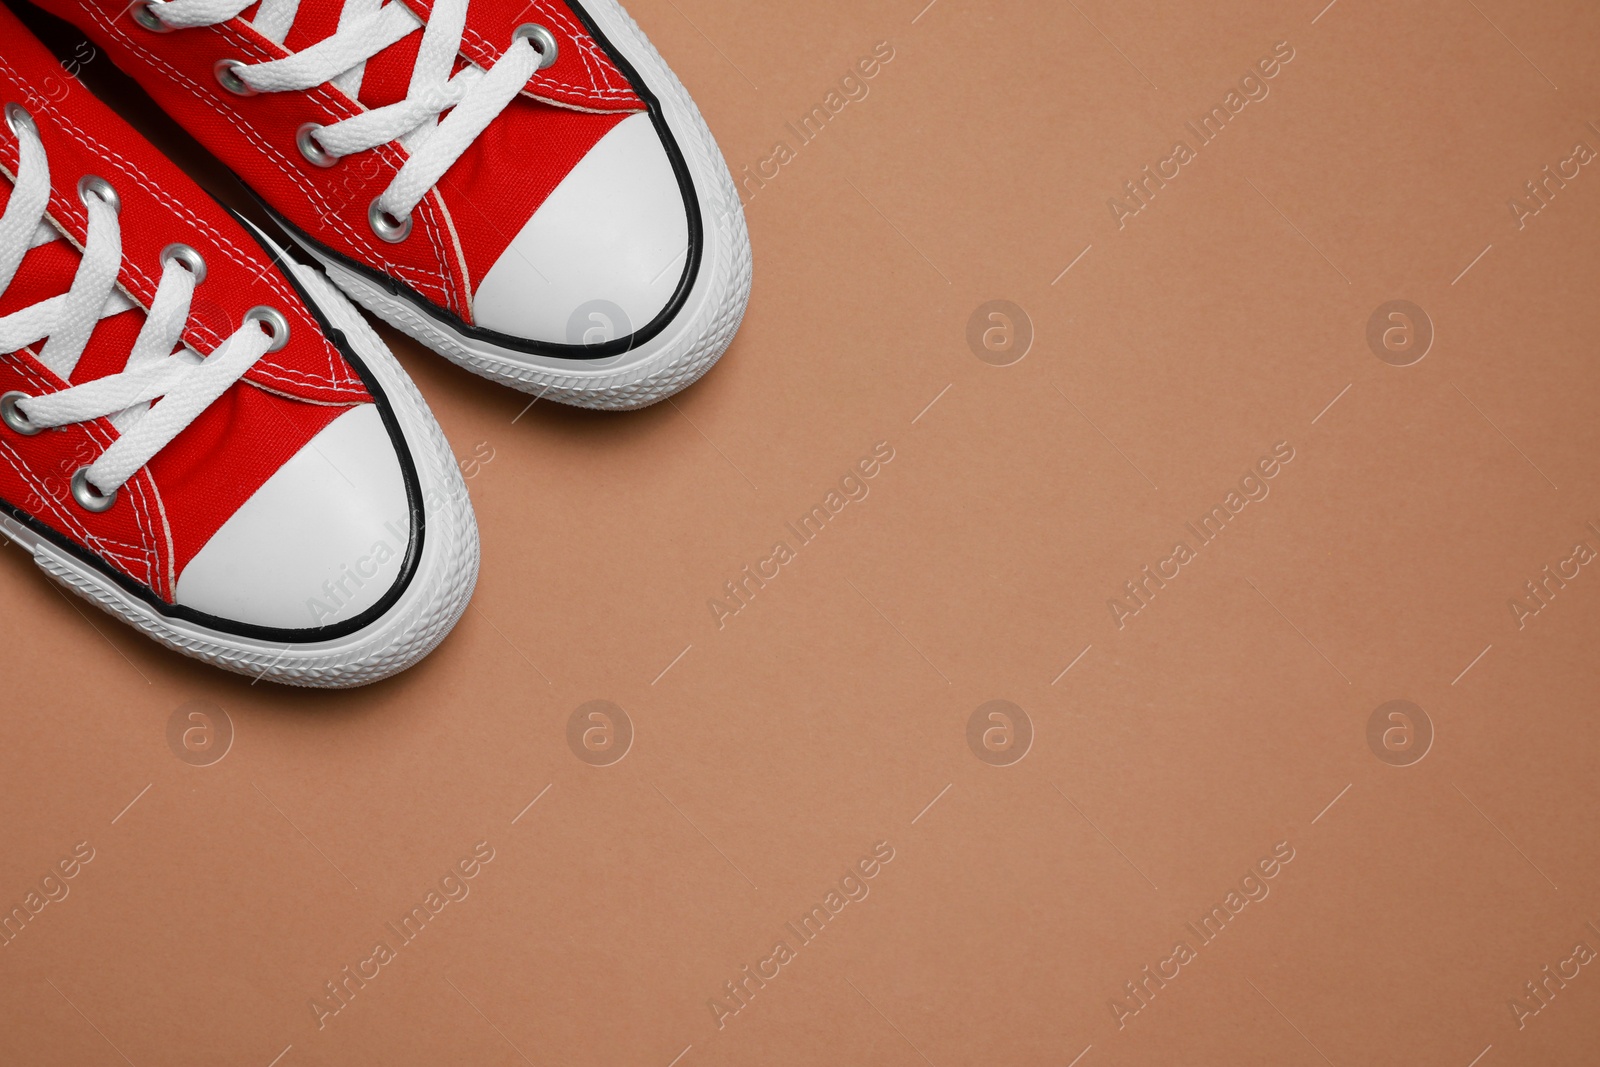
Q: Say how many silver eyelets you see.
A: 11